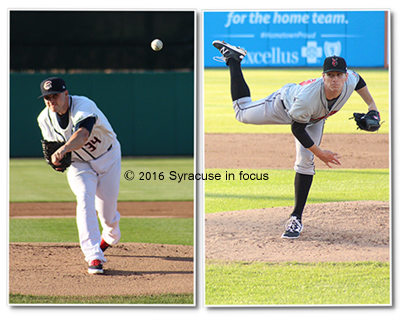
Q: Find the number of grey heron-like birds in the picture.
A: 0